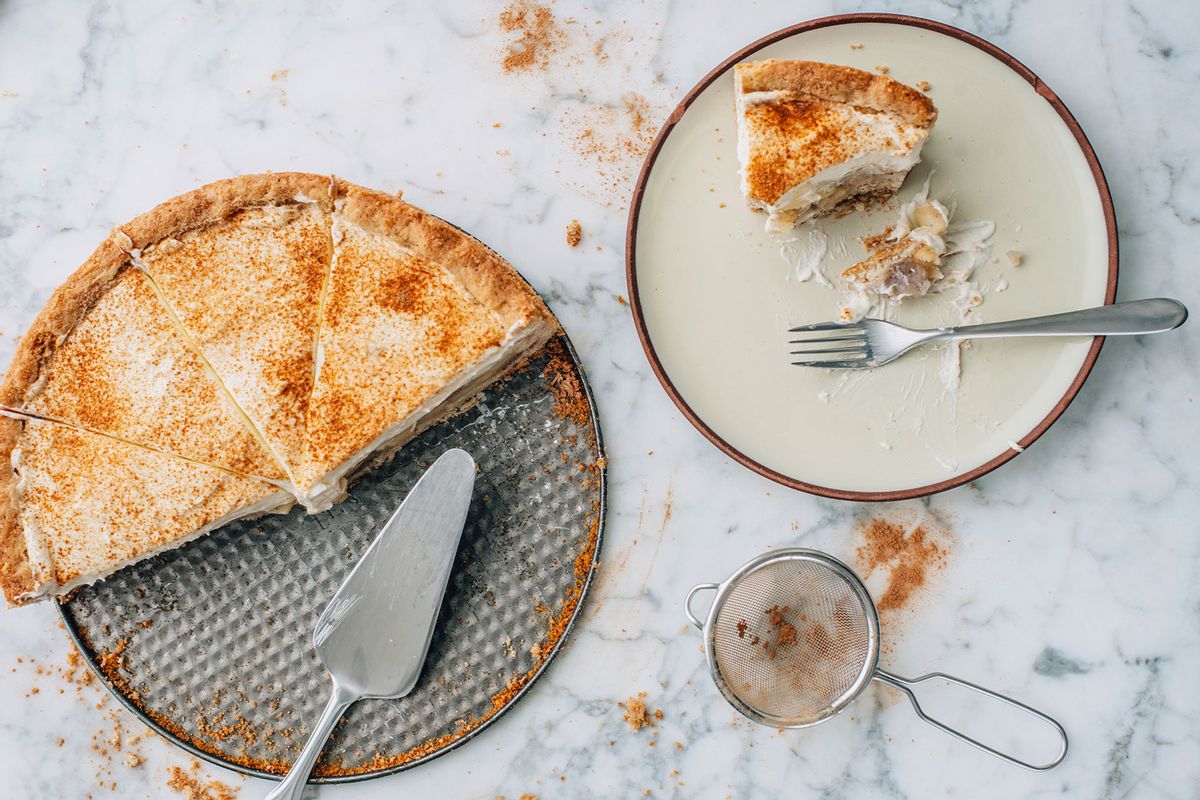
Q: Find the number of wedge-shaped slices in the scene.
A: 5